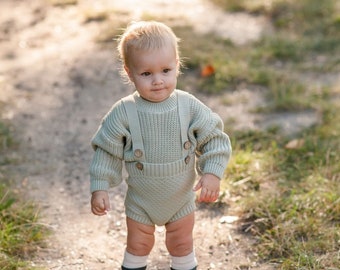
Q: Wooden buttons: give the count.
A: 4